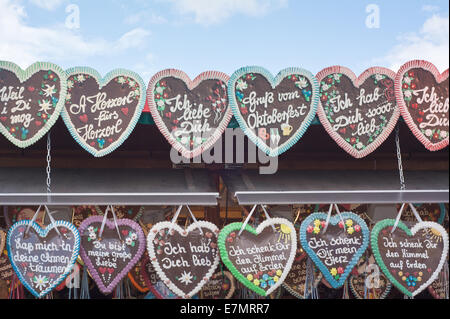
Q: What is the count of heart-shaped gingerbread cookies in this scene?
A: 12